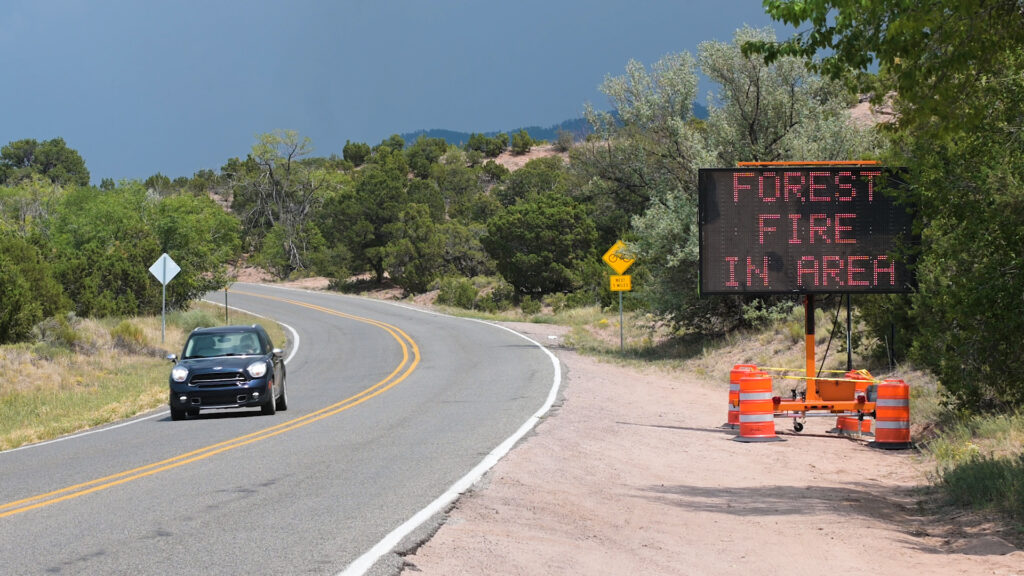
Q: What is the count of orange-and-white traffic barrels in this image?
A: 4